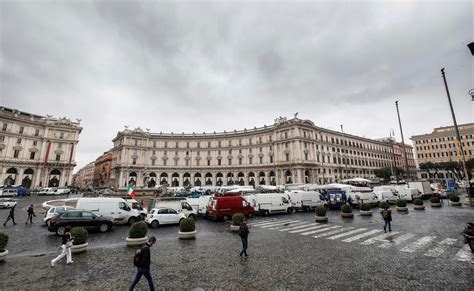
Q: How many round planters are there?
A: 13